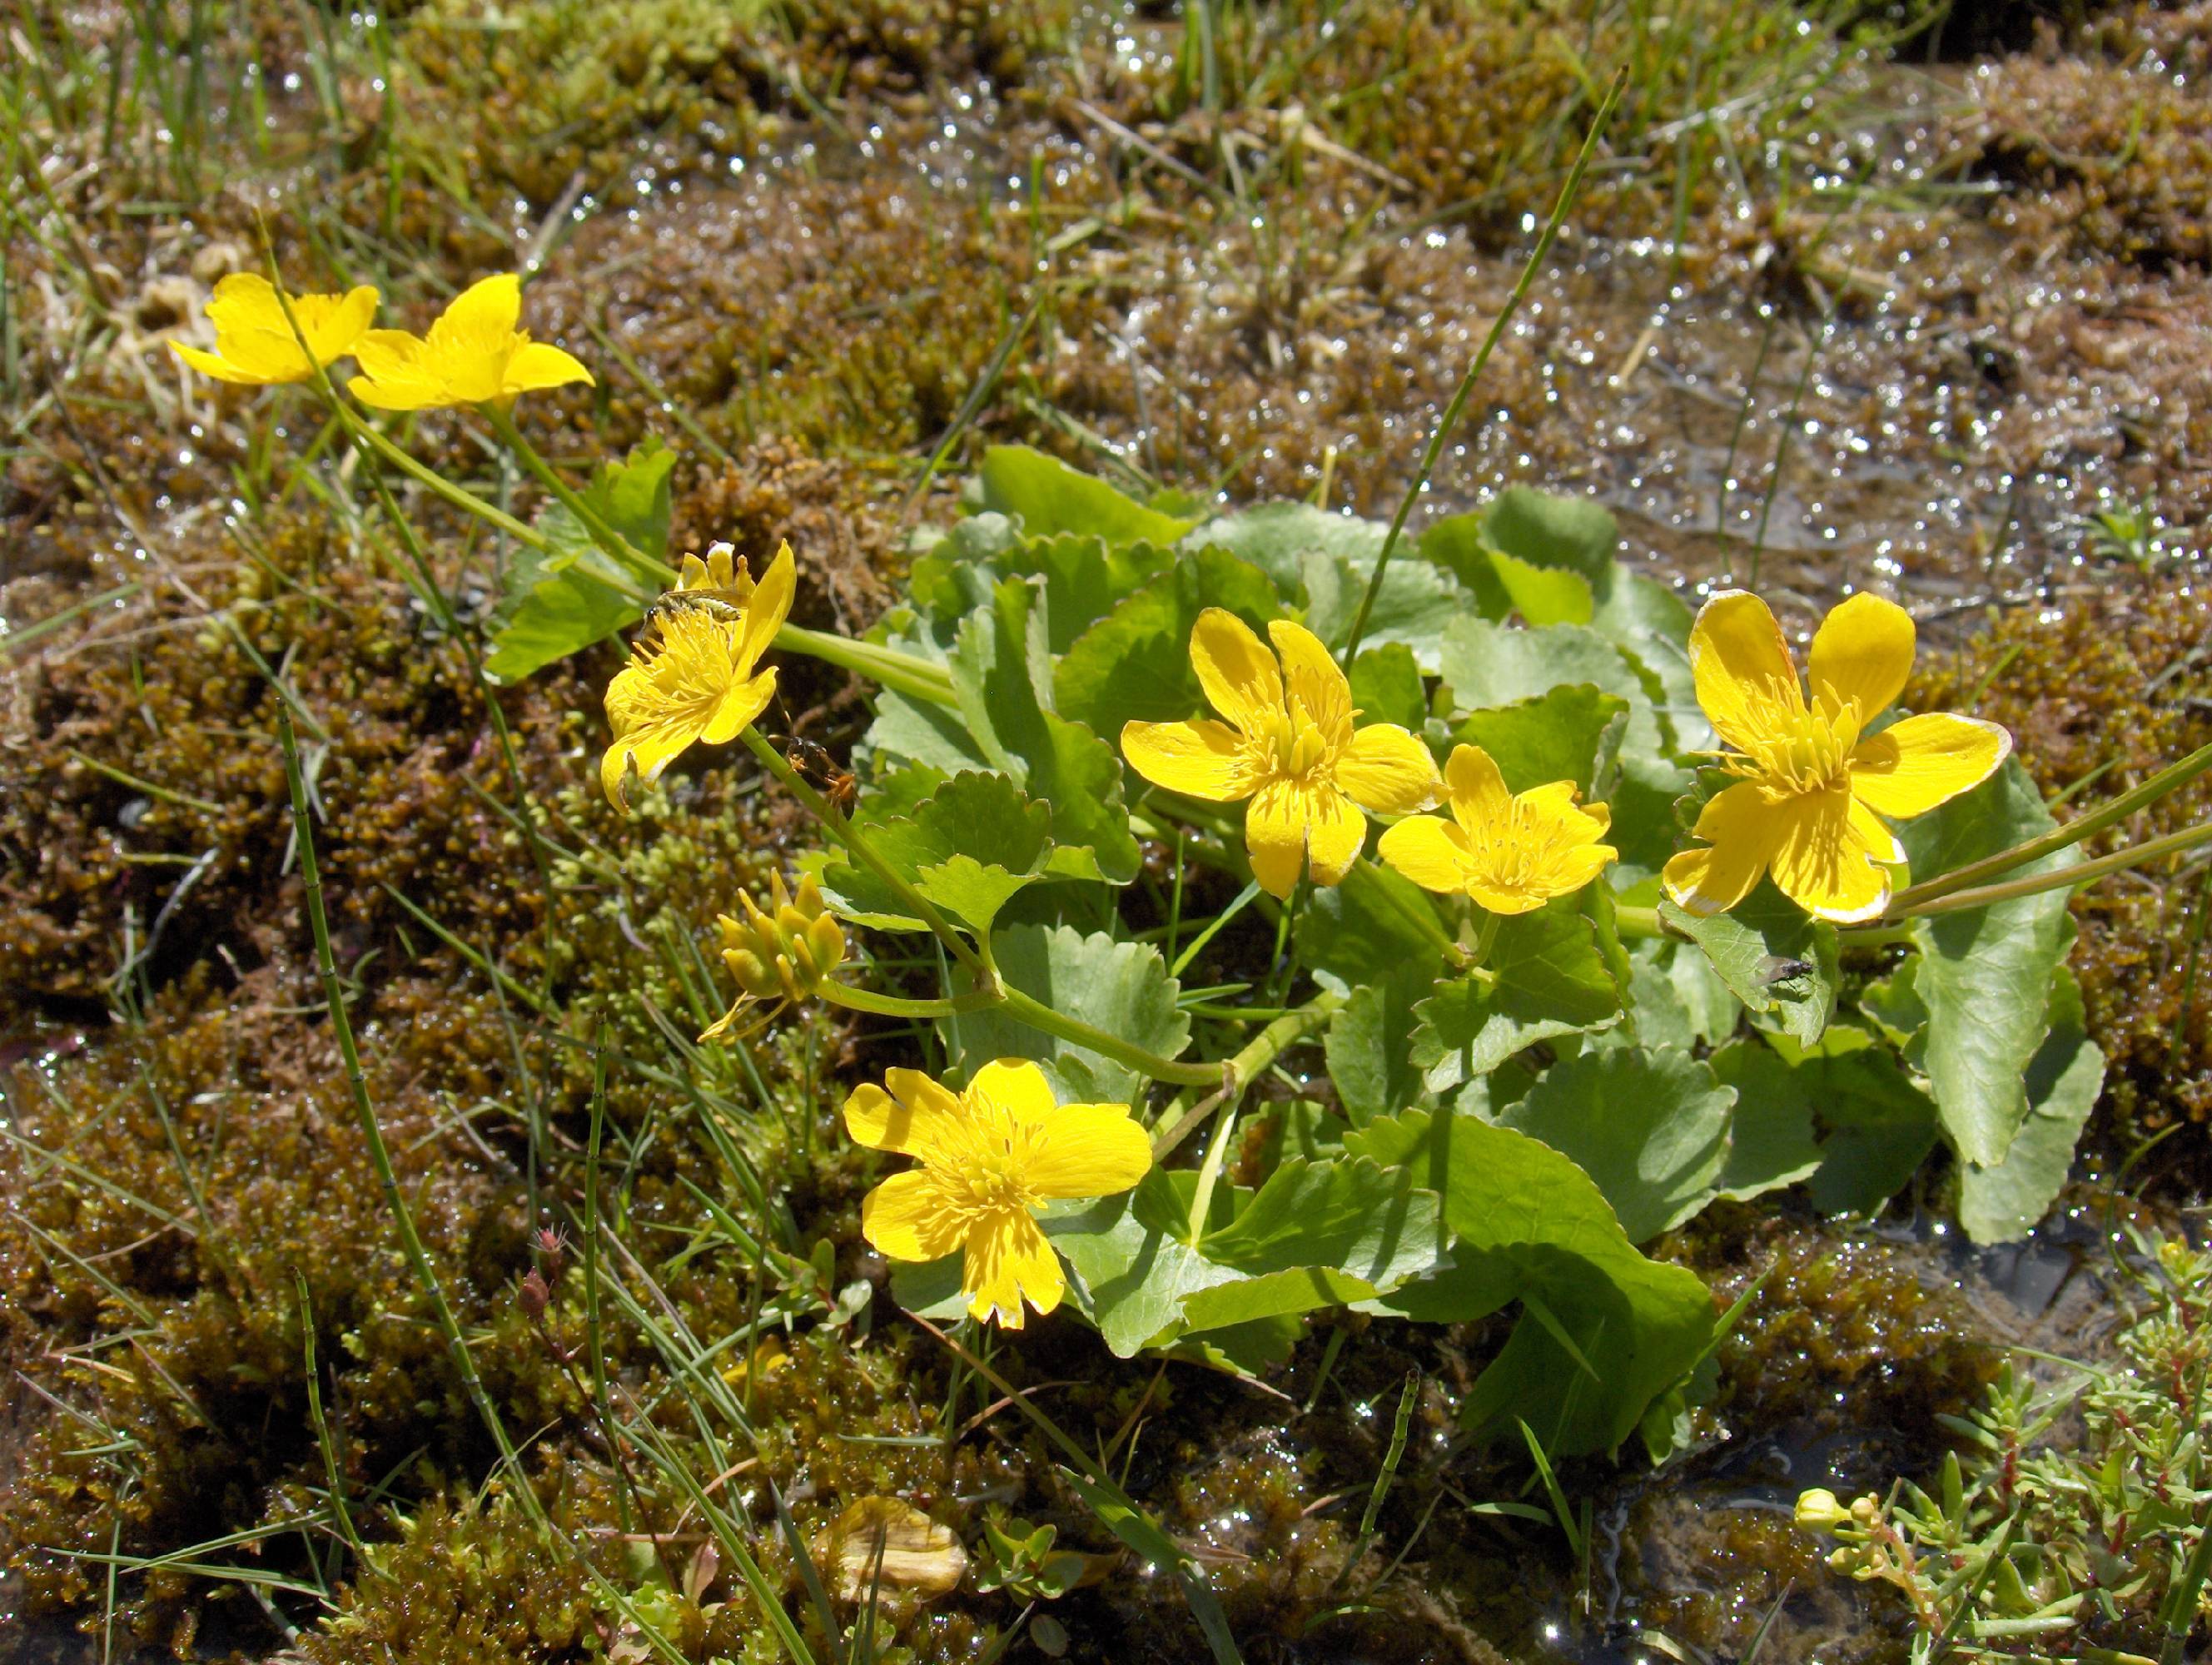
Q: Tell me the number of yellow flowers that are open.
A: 7